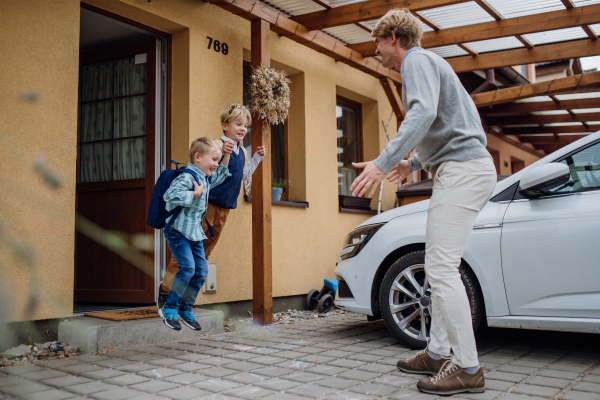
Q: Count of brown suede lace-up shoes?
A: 2